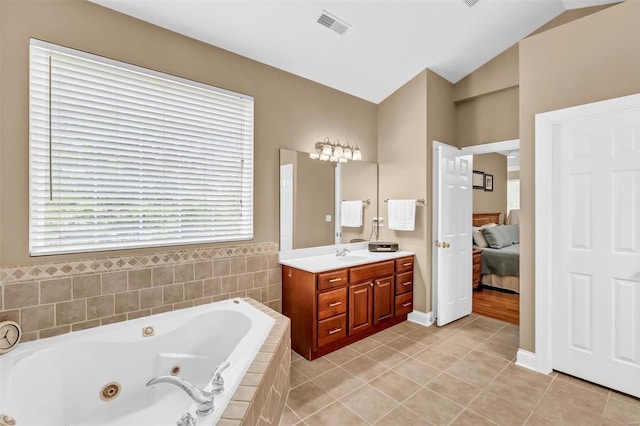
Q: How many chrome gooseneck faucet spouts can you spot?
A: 1